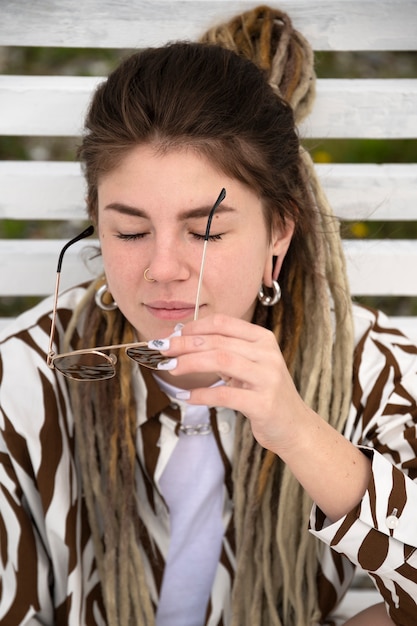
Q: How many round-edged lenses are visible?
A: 2